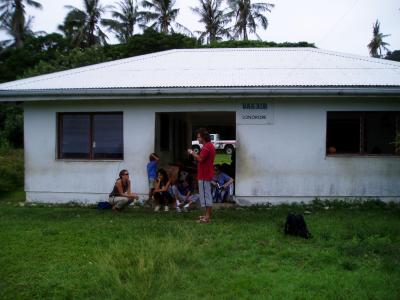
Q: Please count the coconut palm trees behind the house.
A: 7